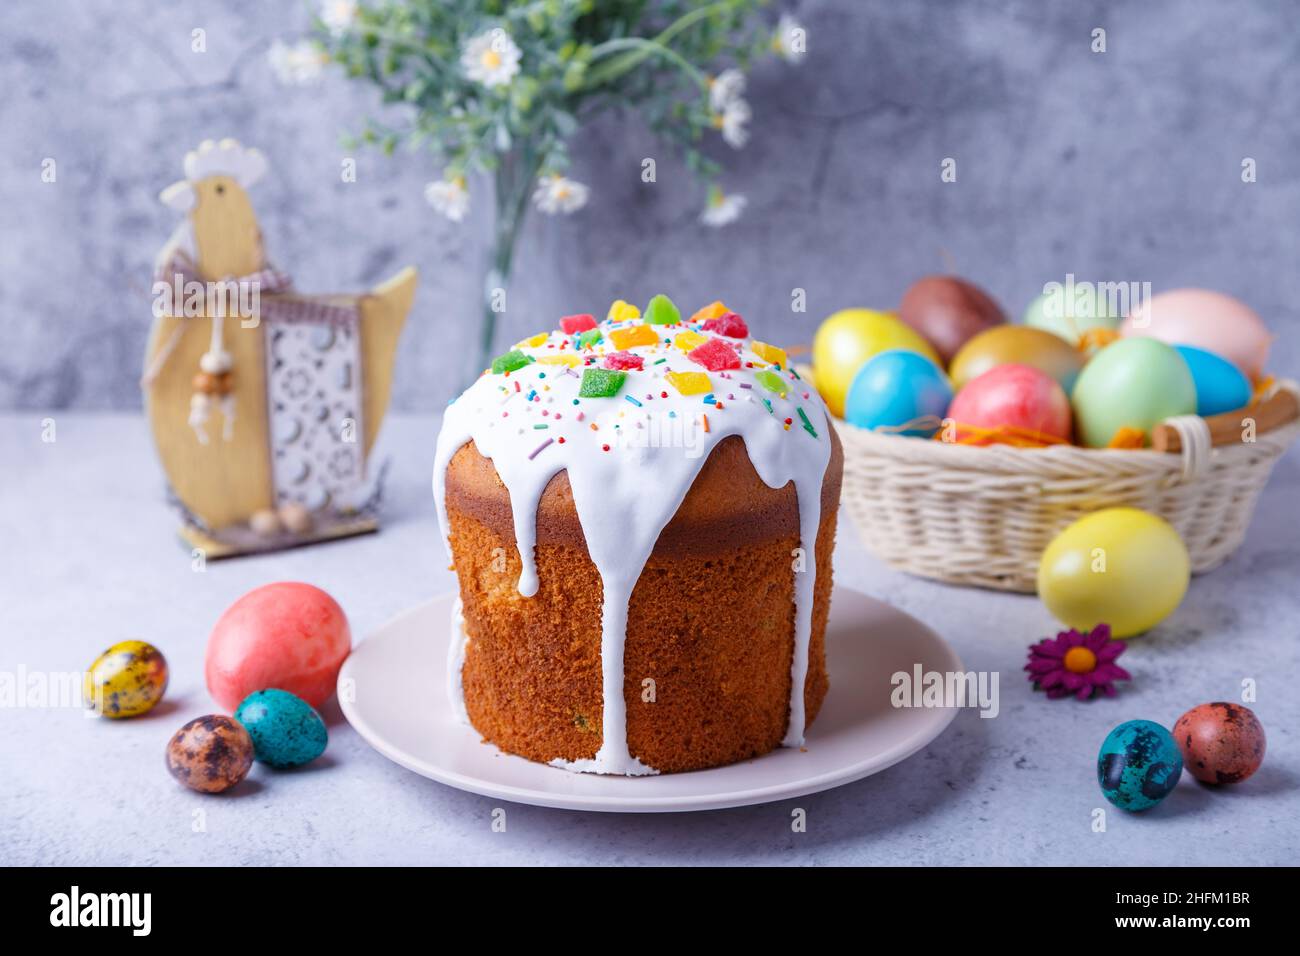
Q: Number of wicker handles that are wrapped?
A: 1